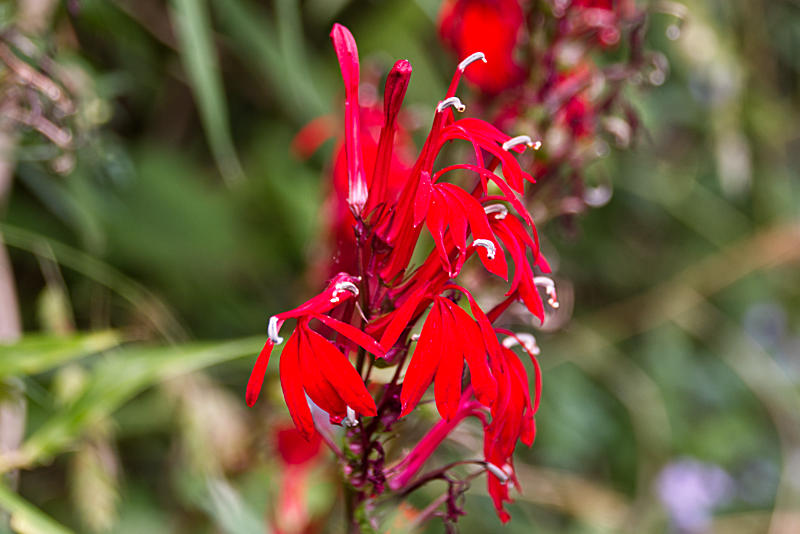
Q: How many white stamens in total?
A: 11